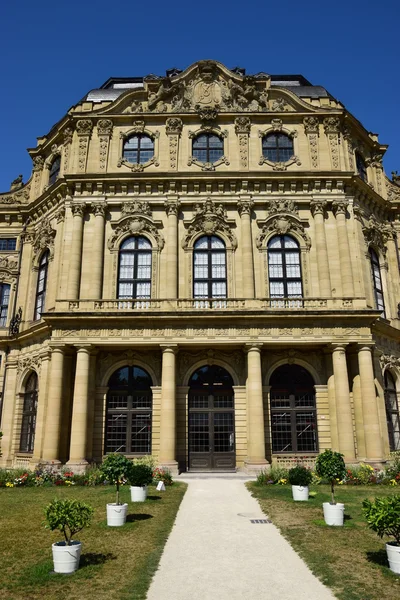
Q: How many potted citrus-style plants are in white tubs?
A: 6